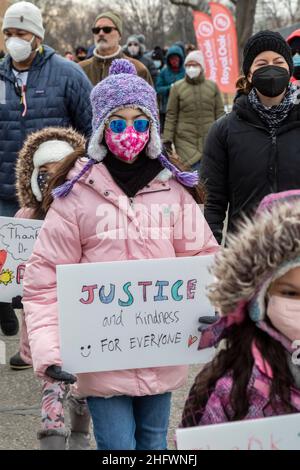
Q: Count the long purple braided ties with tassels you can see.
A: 2